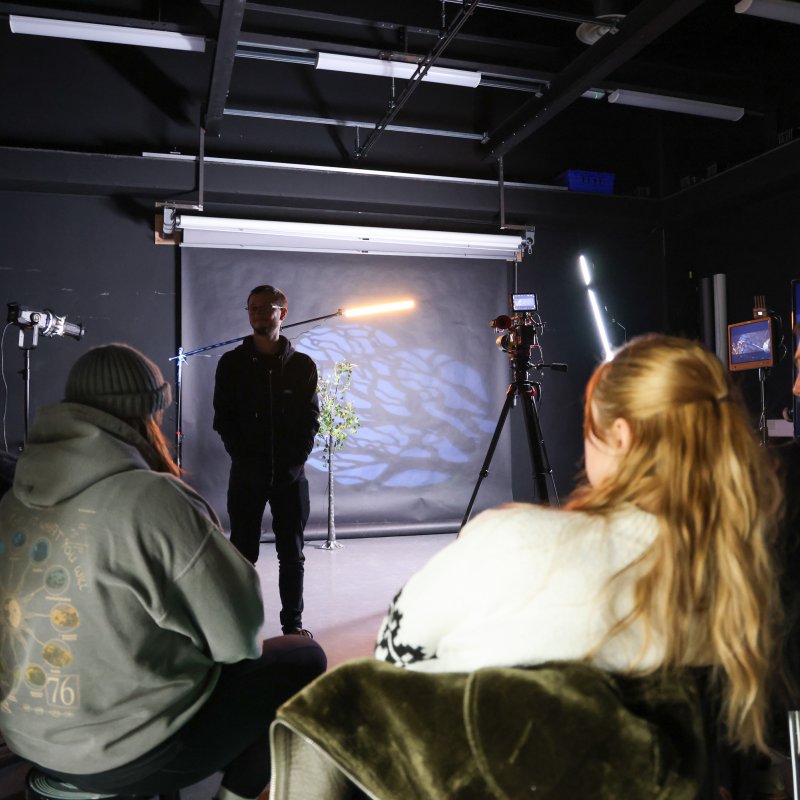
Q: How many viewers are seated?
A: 2